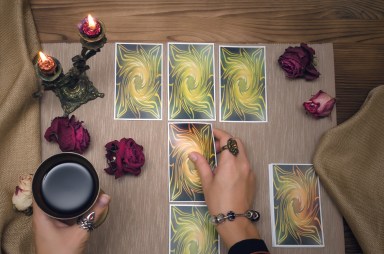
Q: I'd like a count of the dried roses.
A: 5